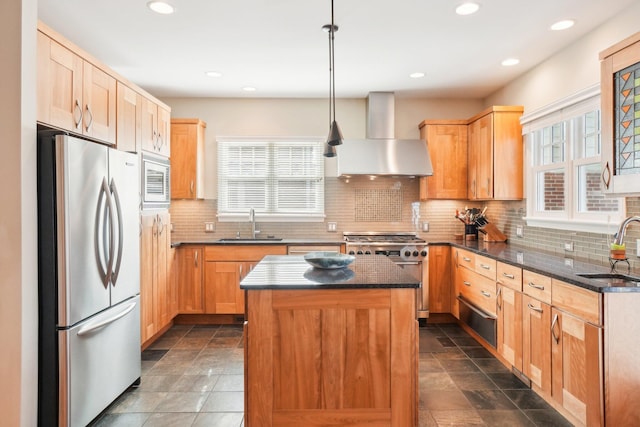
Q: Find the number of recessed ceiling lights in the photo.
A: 7